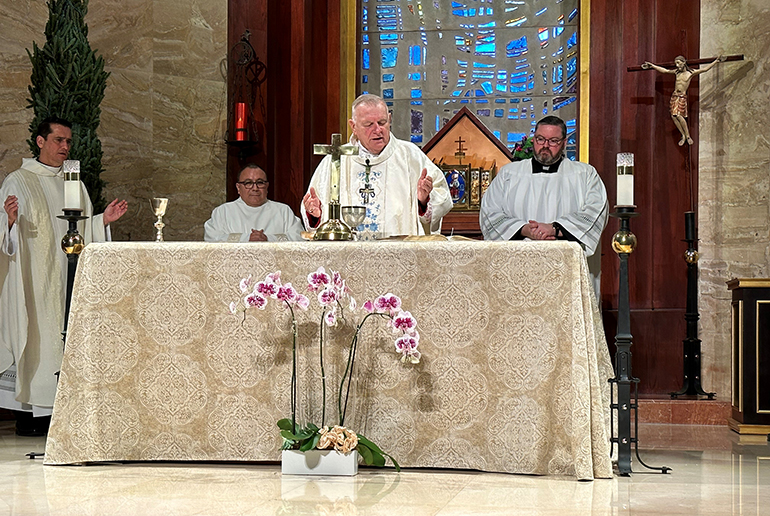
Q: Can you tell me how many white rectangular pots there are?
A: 1